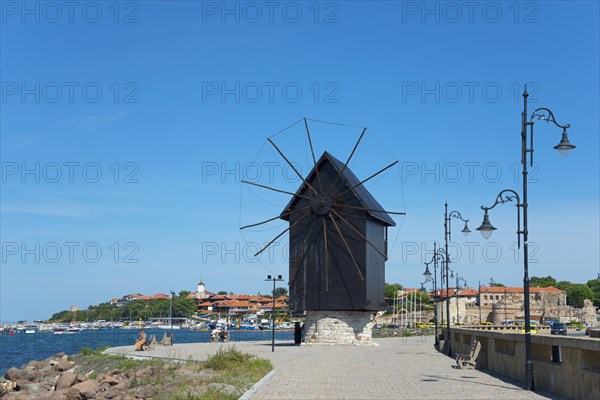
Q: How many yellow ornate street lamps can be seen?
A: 0